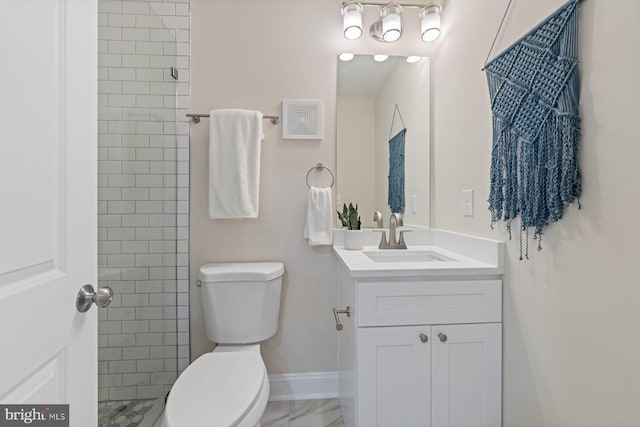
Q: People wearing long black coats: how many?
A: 0